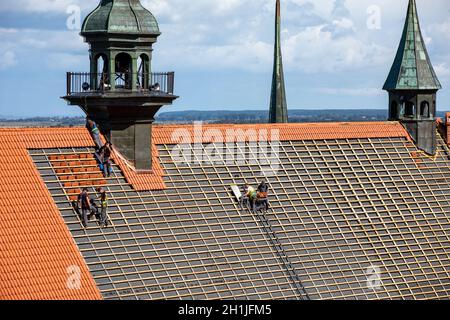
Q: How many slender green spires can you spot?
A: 2